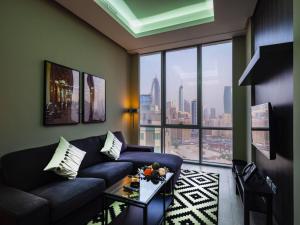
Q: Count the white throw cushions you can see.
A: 2